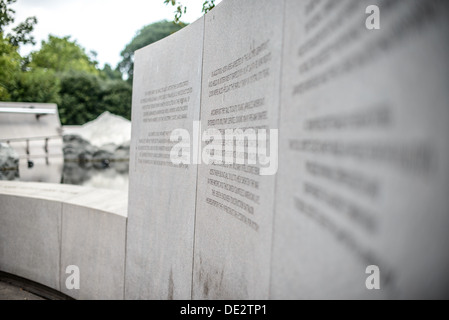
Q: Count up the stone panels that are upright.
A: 3